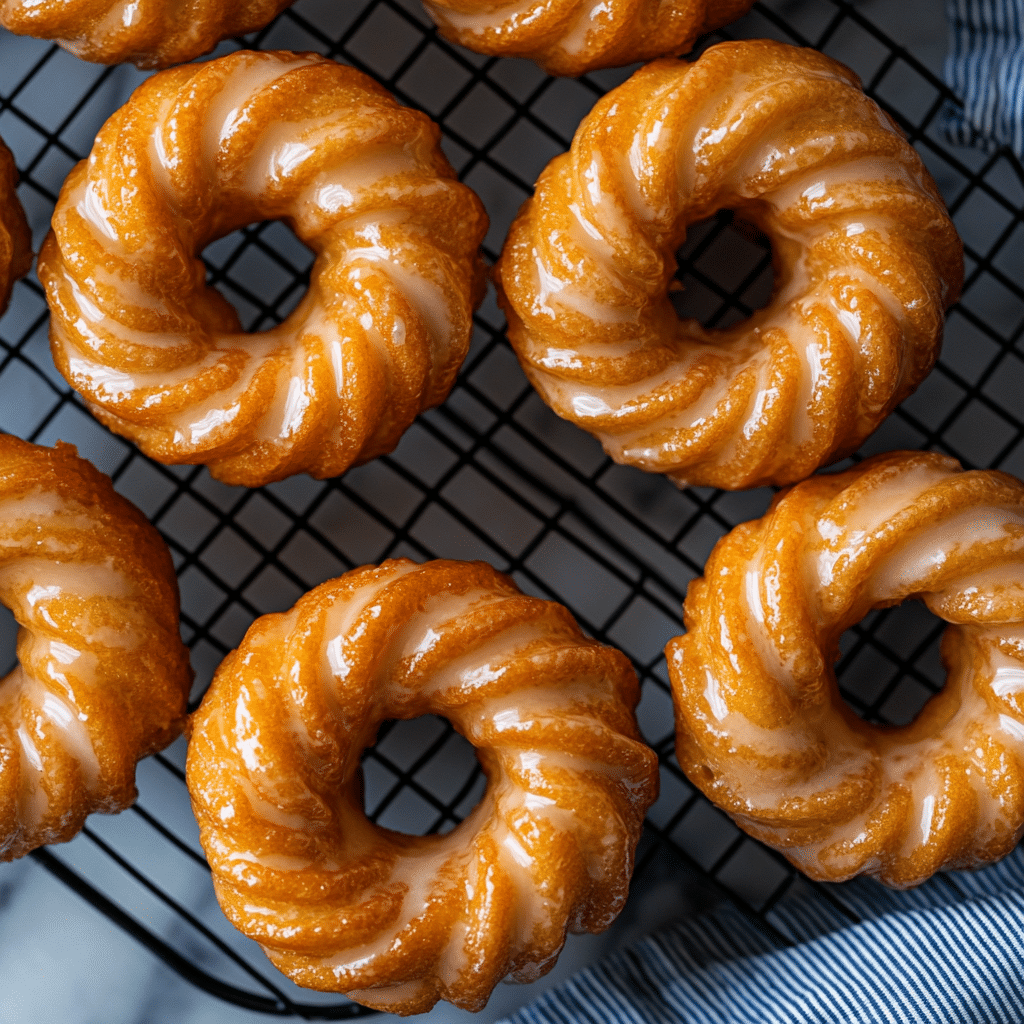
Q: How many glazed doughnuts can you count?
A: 8